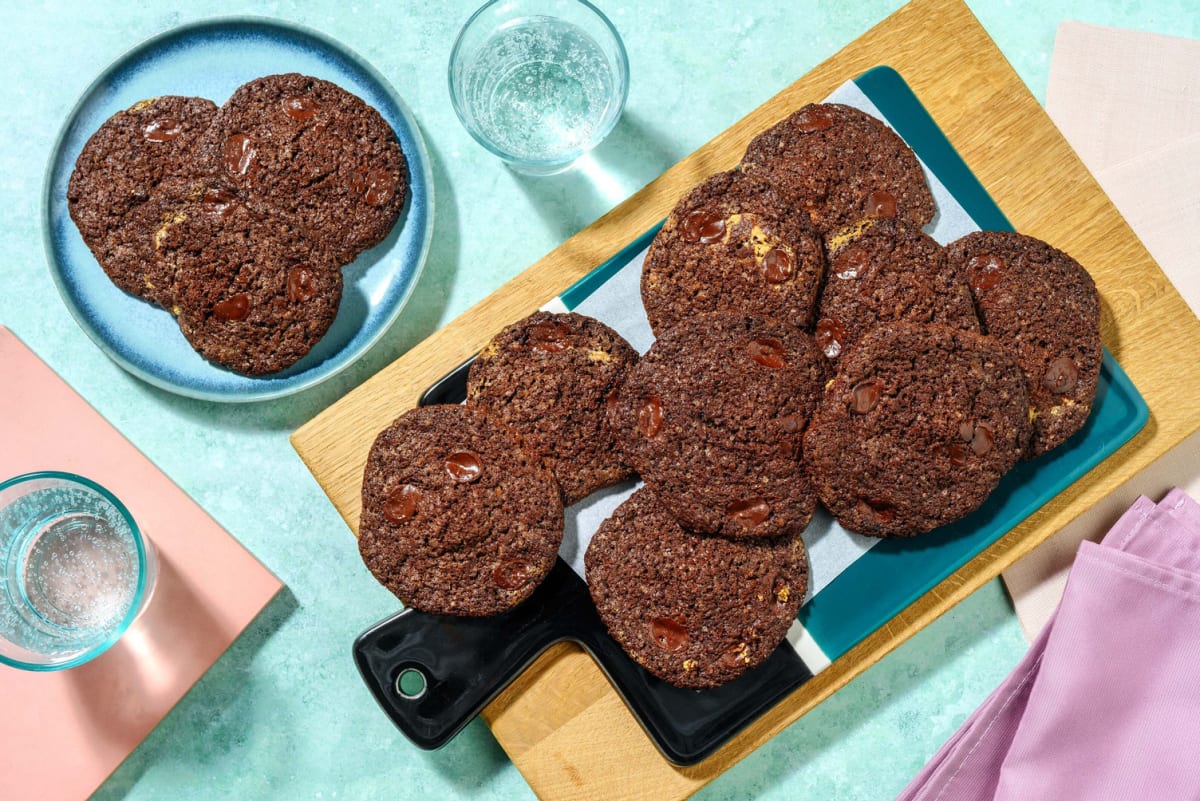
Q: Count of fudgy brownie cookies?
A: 12